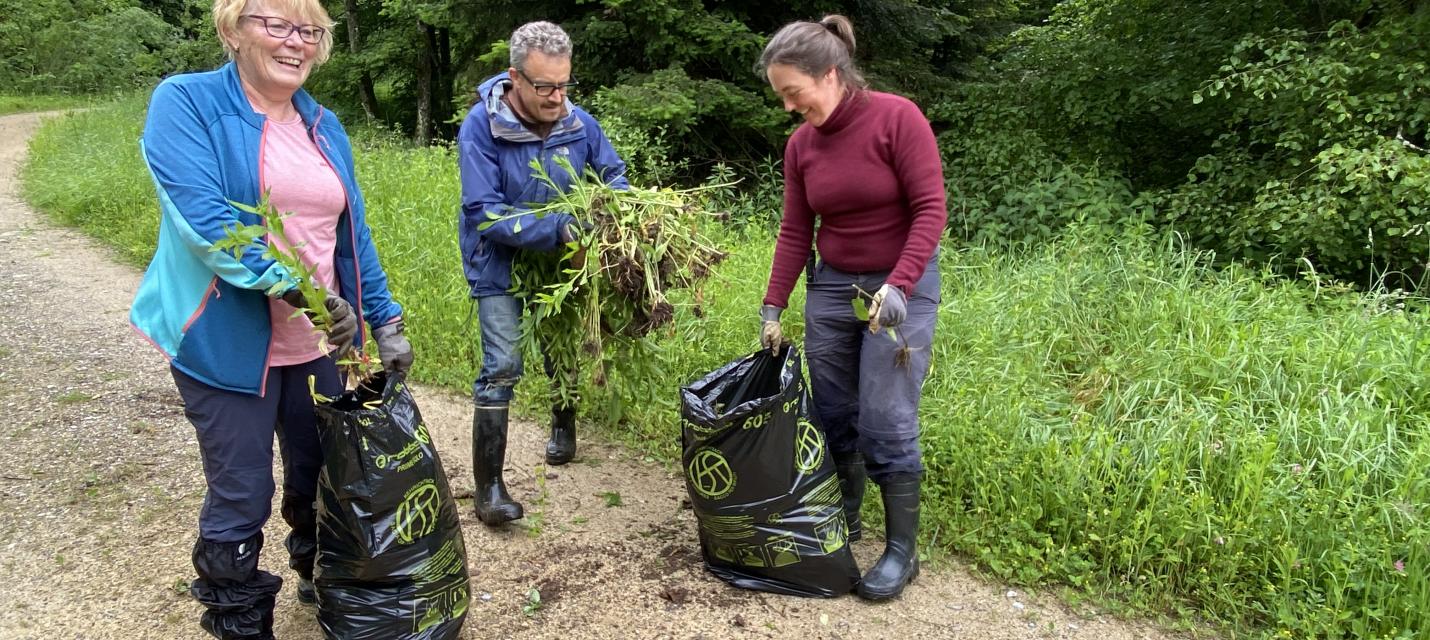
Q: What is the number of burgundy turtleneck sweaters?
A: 1